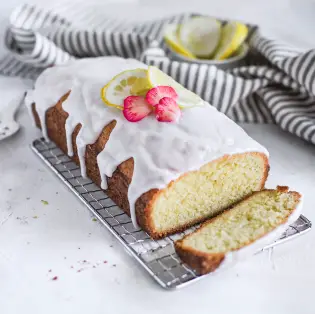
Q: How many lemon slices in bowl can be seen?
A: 3